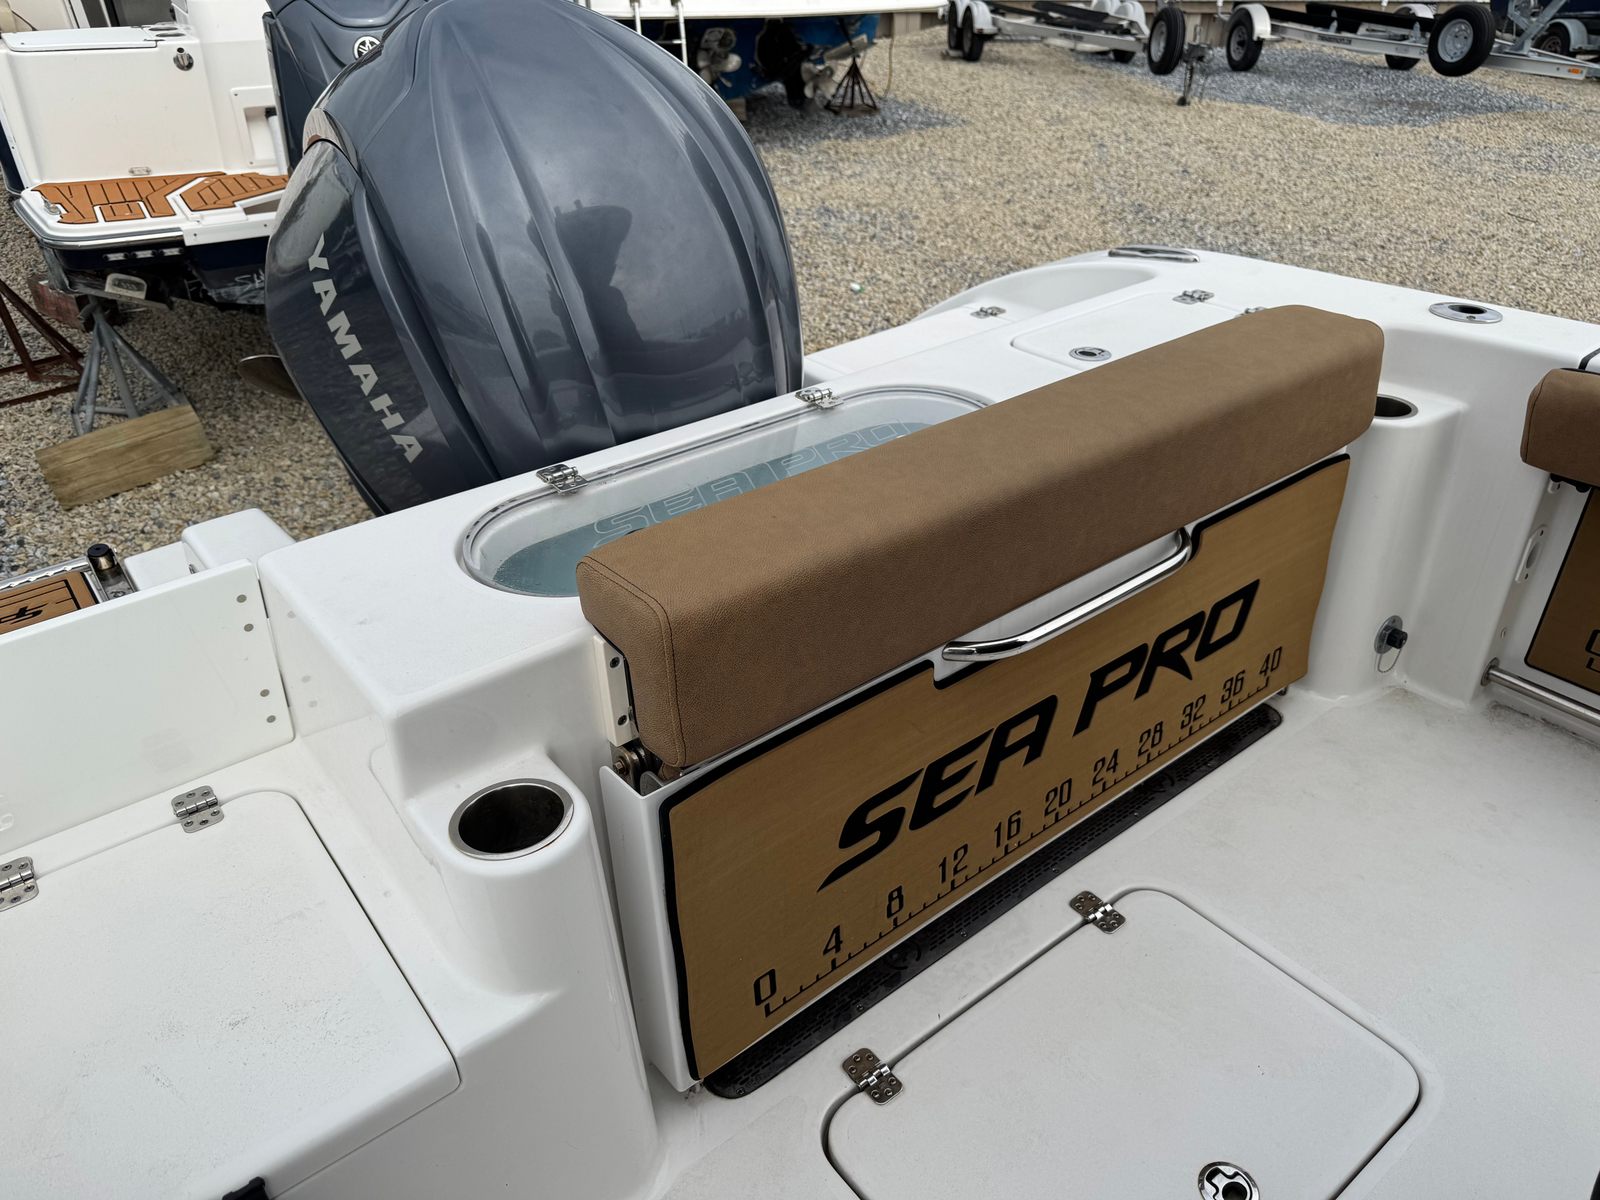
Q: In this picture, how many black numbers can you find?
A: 11